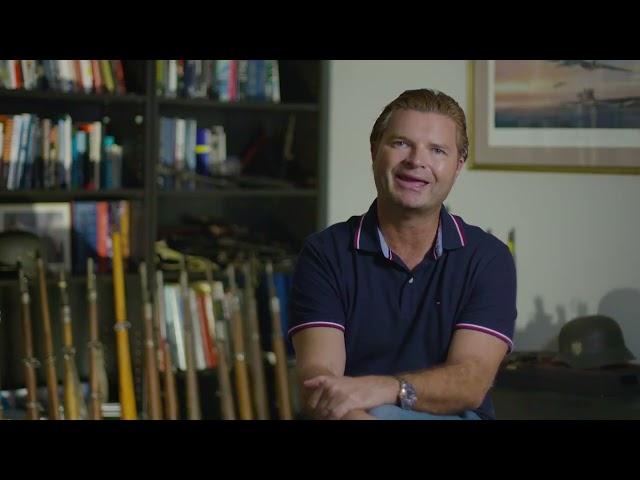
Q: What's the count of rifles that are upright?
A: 12